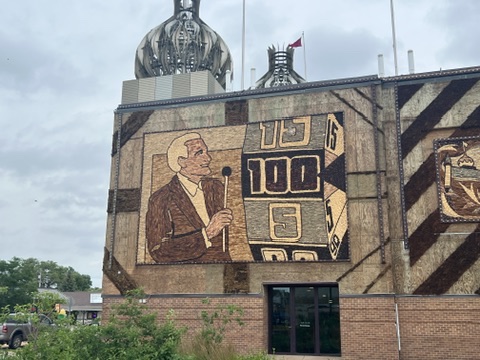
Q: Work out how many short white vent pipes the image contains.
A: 4